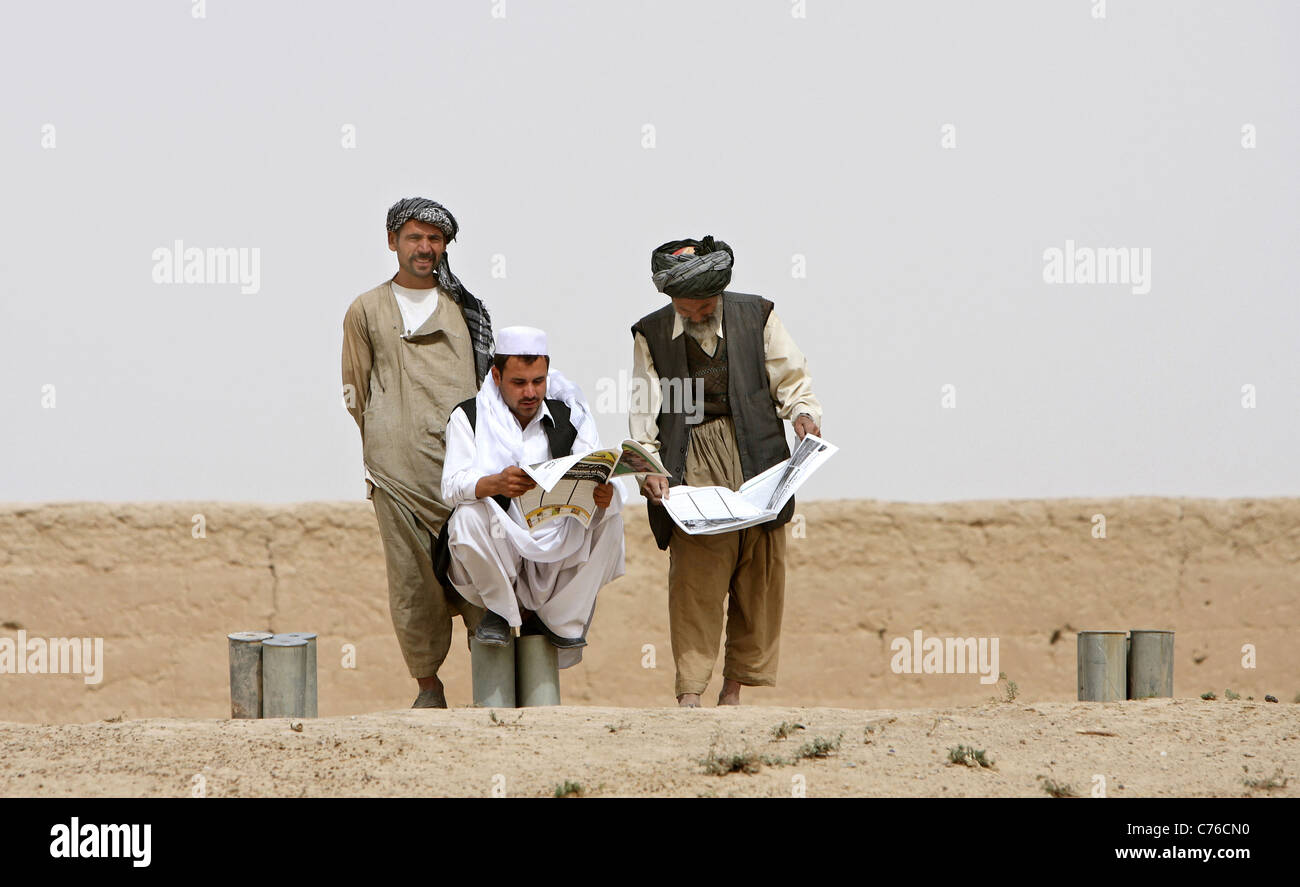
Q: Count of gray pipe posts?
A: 7